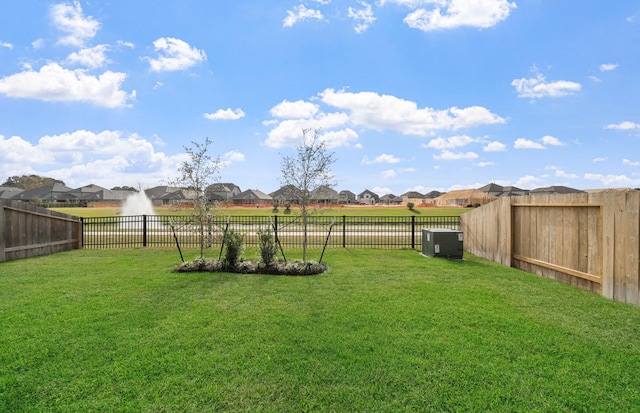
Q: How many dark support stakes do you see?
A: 4